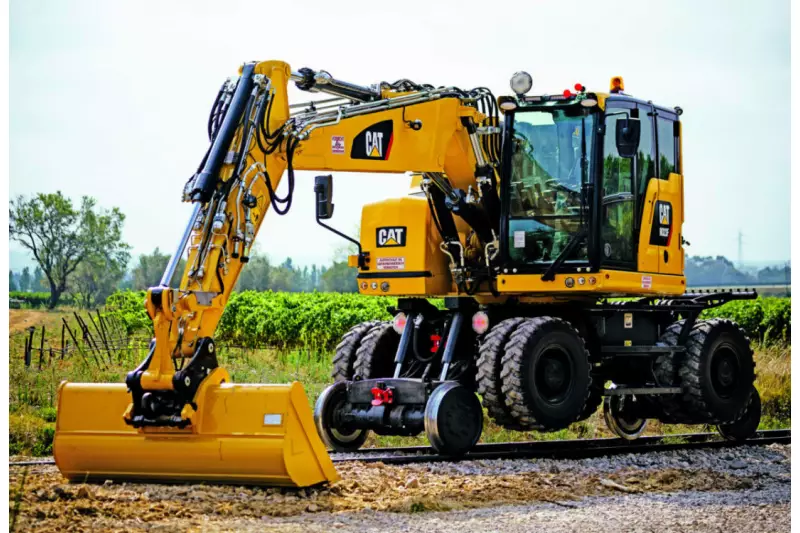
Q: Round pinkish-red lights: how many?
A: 2